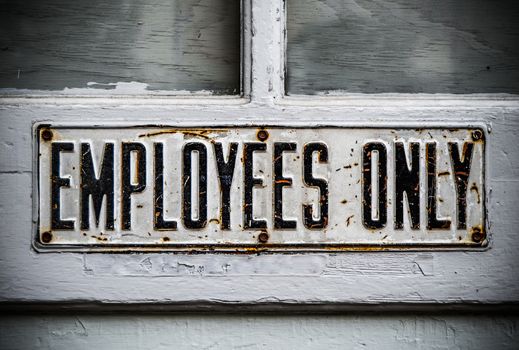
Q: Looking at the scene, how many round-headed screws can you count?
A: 6